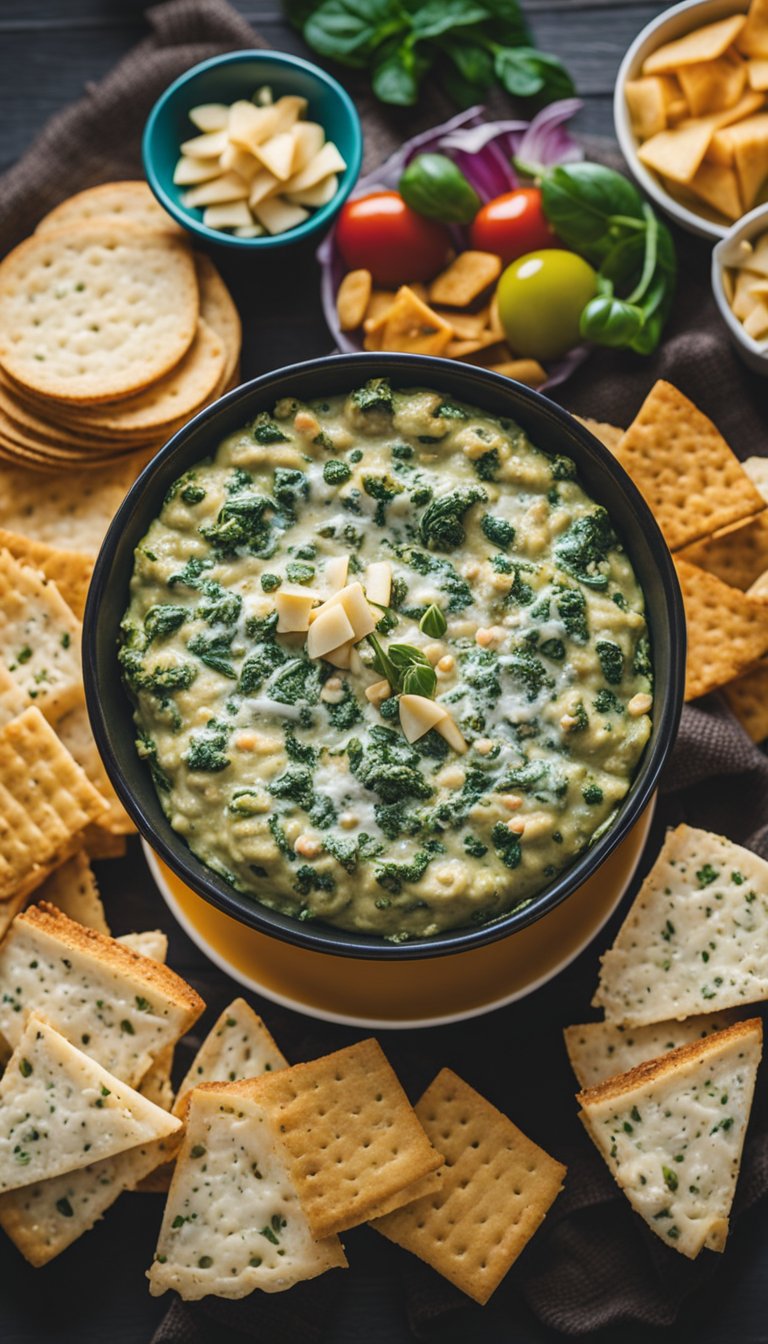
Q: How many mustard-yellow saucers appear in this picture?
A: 1